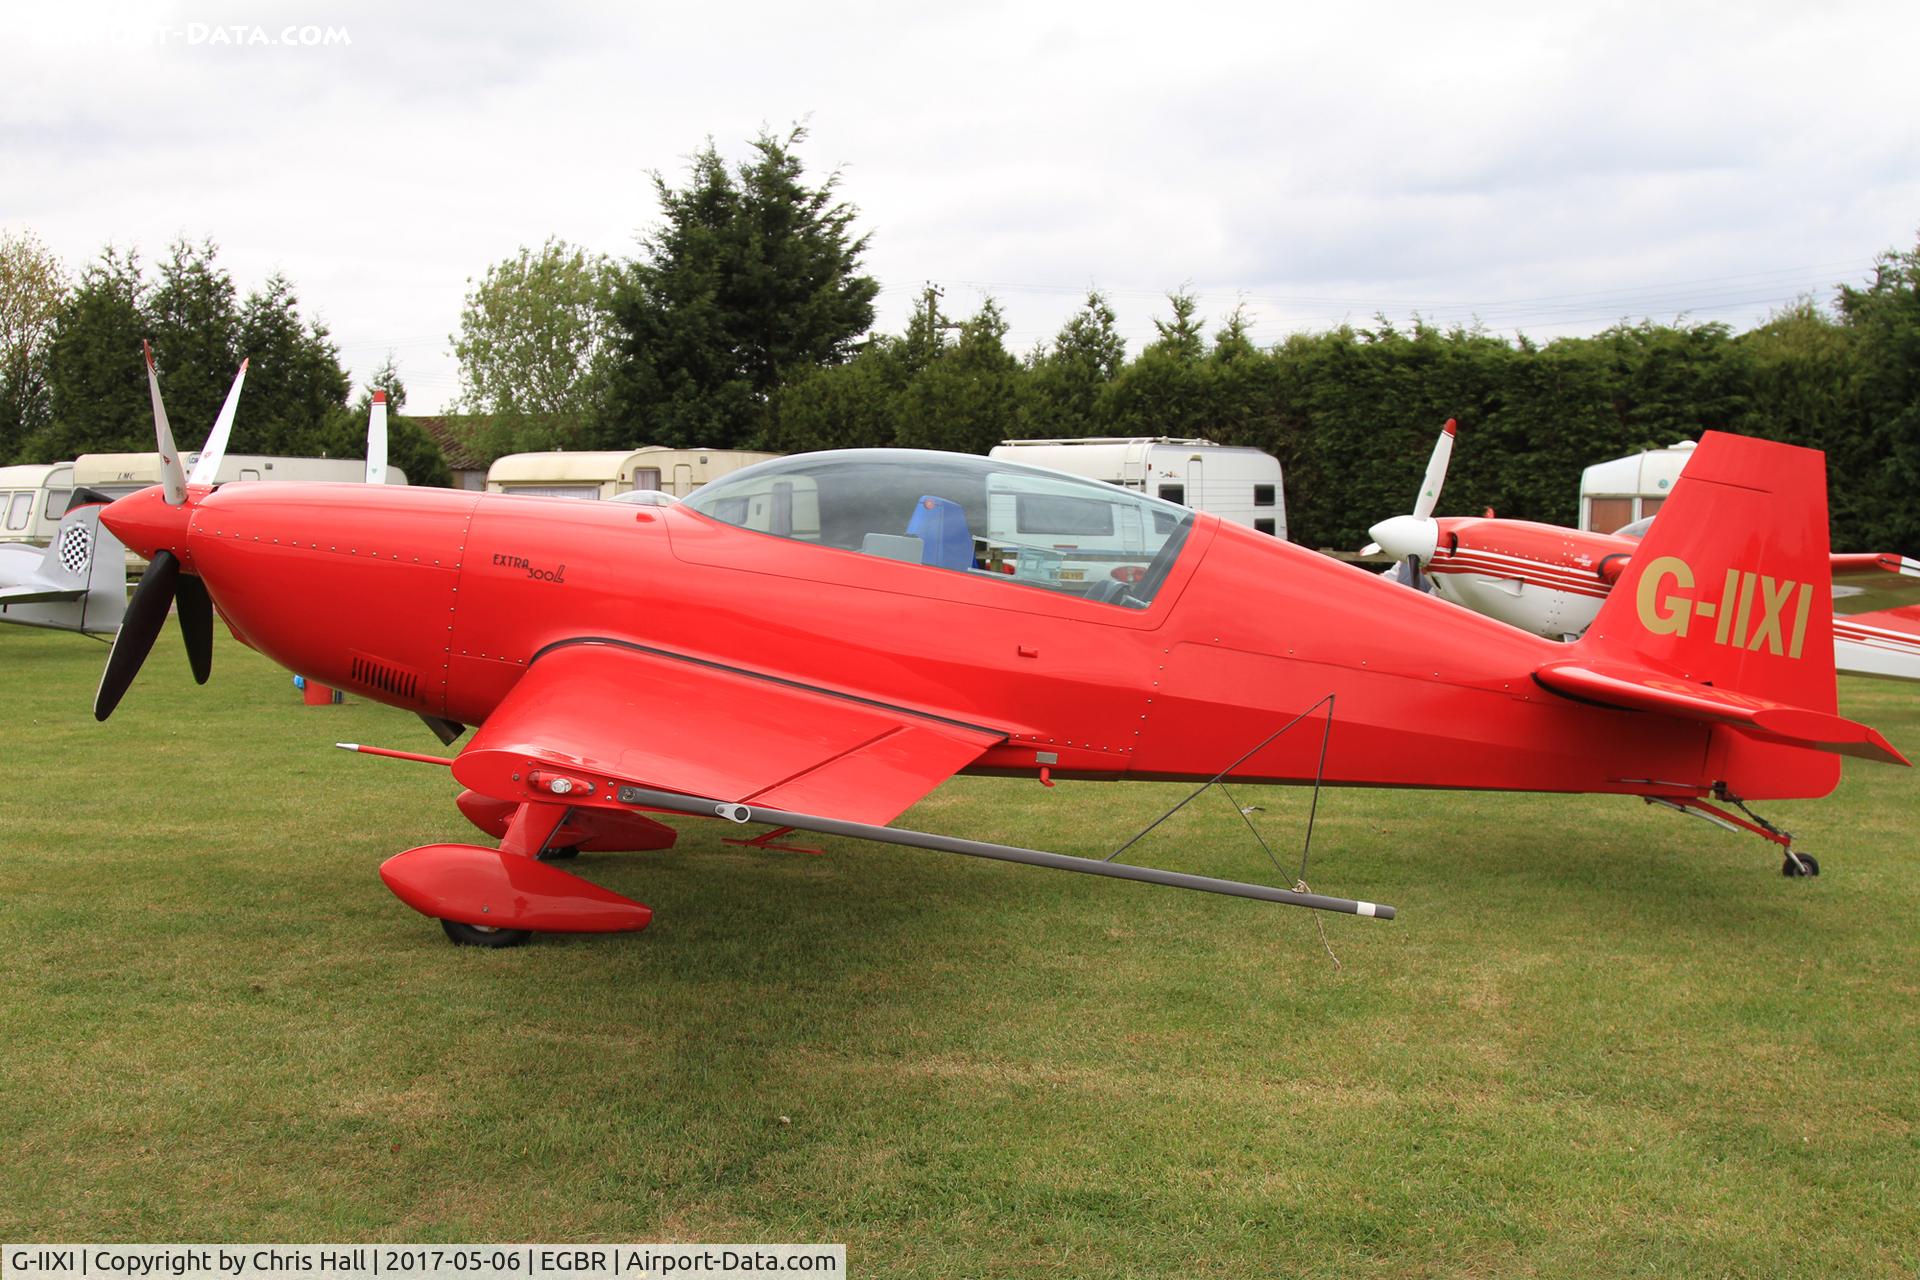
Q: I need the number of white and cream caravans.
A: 5